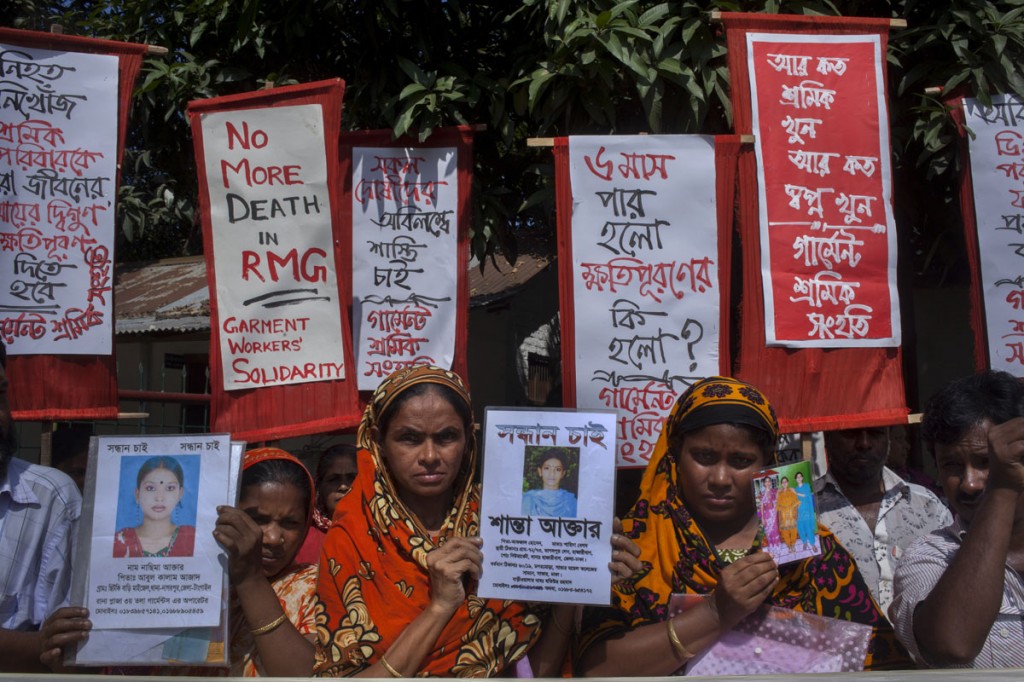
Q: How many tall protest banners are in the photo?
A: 6